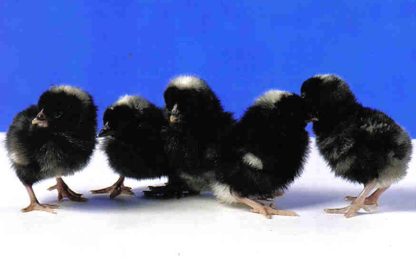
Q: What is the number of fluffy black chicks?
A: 5